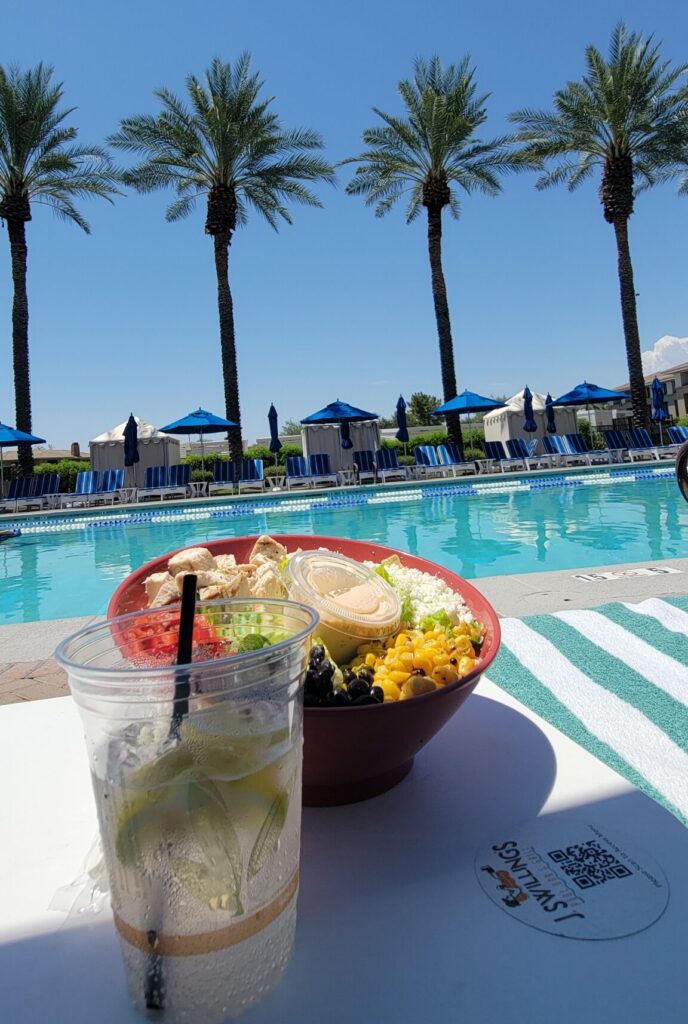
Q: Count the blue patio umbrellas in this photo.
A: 12